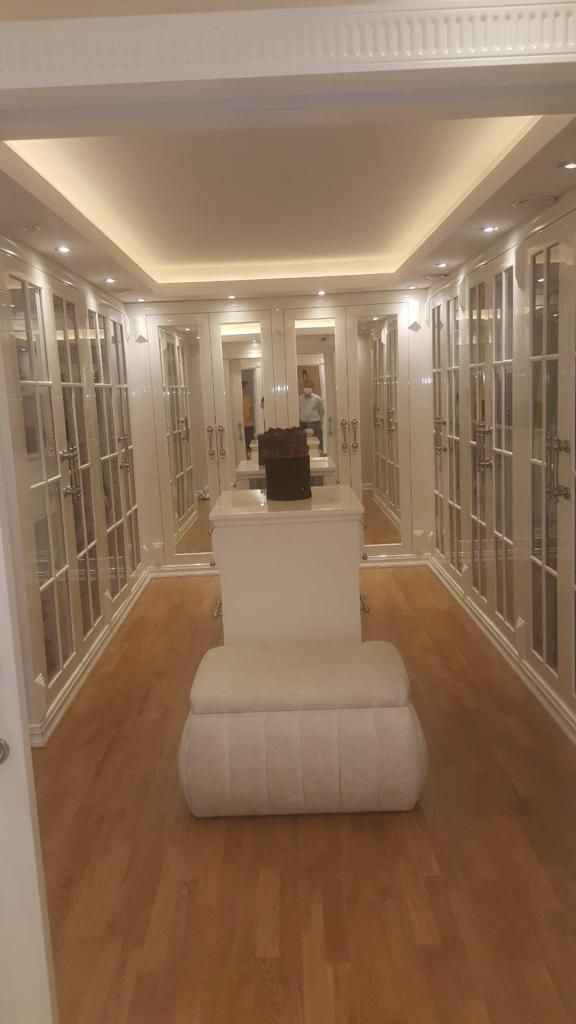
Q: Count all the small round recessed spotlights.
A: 9